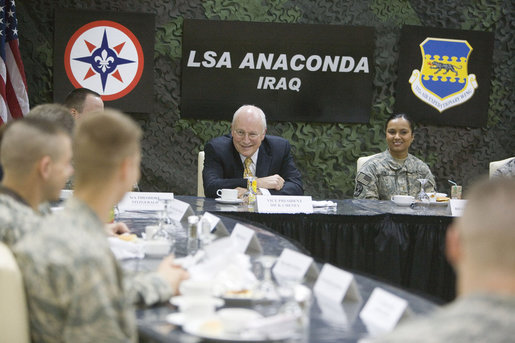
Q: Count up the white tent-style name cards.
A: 9